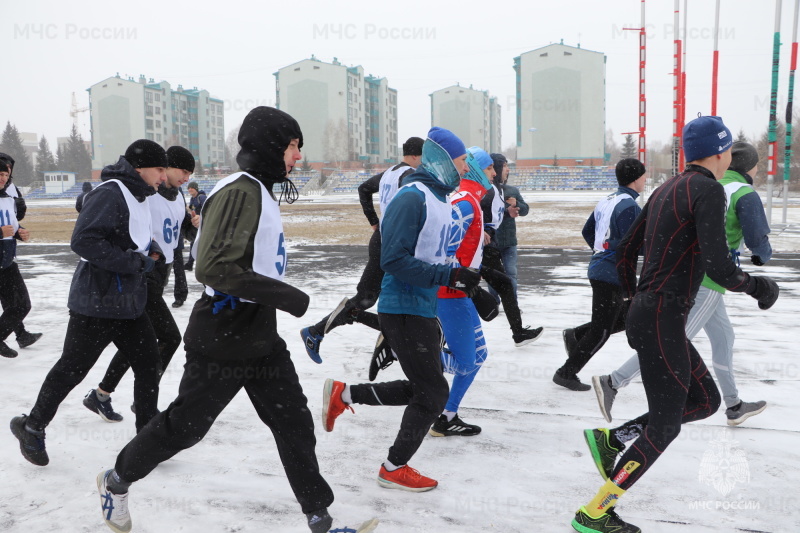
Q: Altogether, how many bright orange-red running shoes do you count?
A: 2